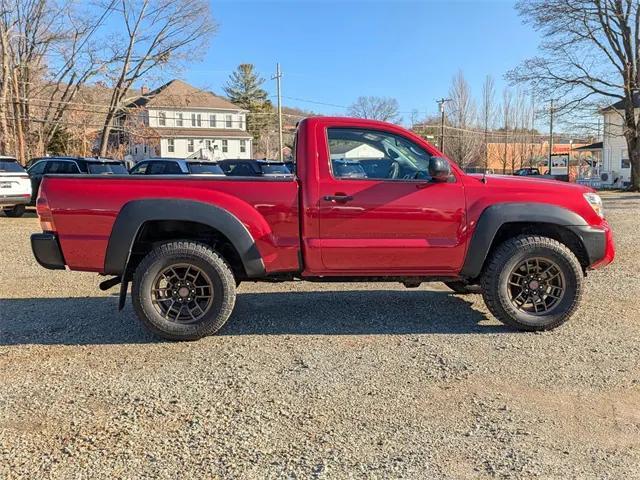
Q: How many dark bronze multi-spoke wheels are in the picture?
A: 2